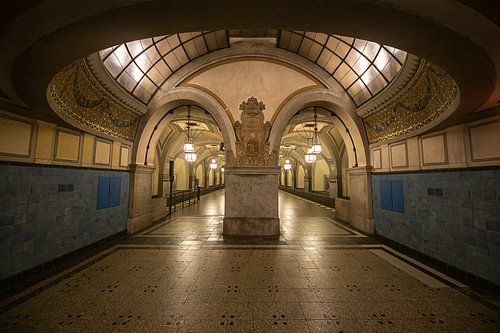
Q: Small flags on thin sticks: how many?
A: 0